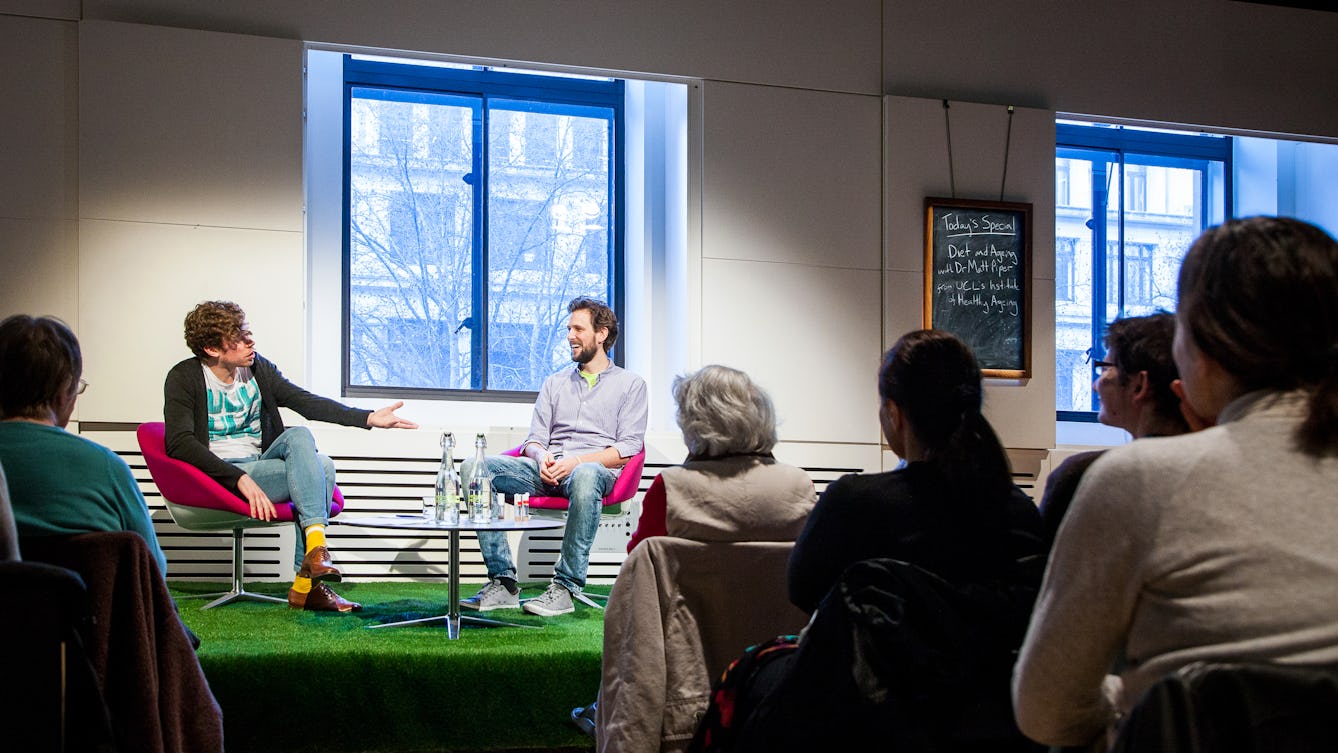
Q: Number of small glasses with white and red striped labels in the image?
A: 2